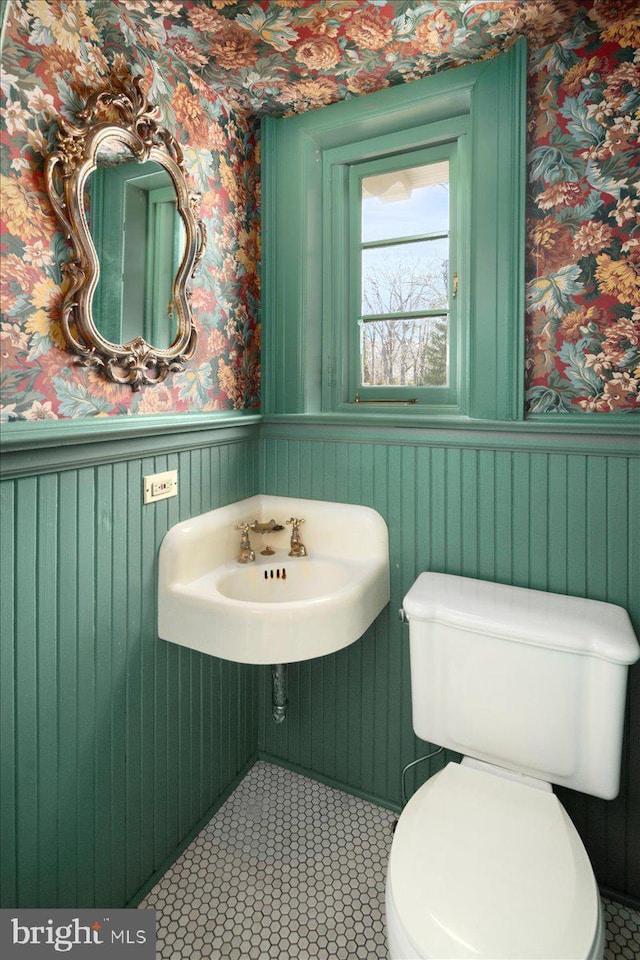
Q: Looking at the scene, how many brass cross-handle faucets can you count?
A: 2